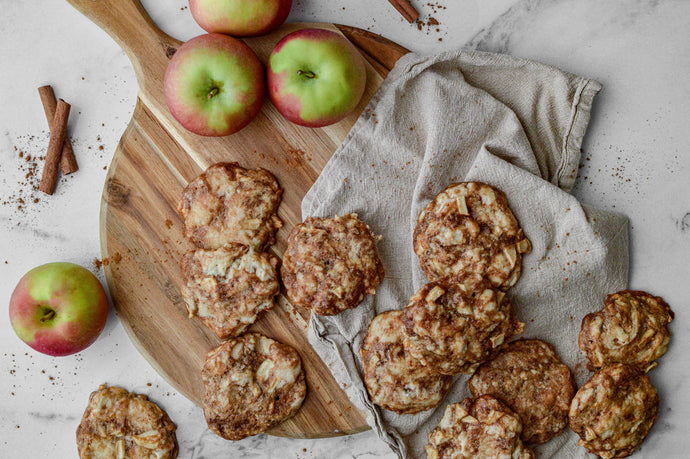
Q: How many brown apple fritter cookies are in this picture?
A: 12